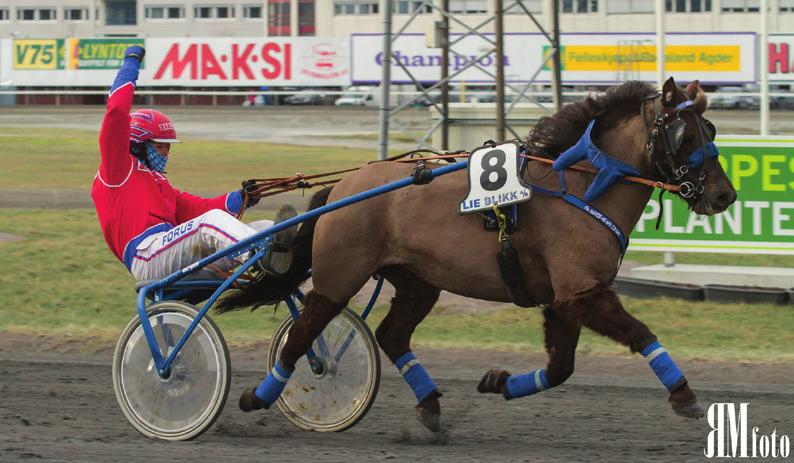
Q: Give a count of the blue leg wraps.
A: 4